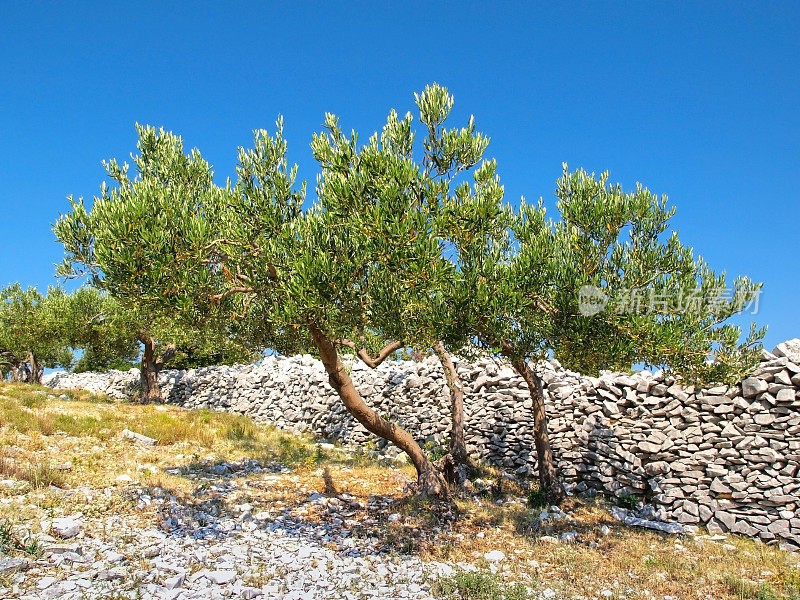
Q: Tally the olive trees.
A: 5